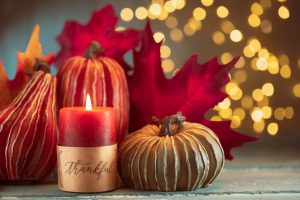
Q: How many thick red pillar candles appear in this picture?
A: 1